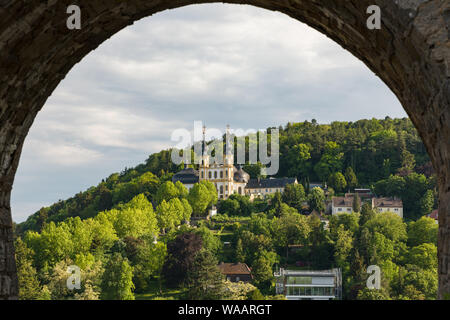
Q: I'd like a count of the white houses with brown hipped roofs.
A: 2